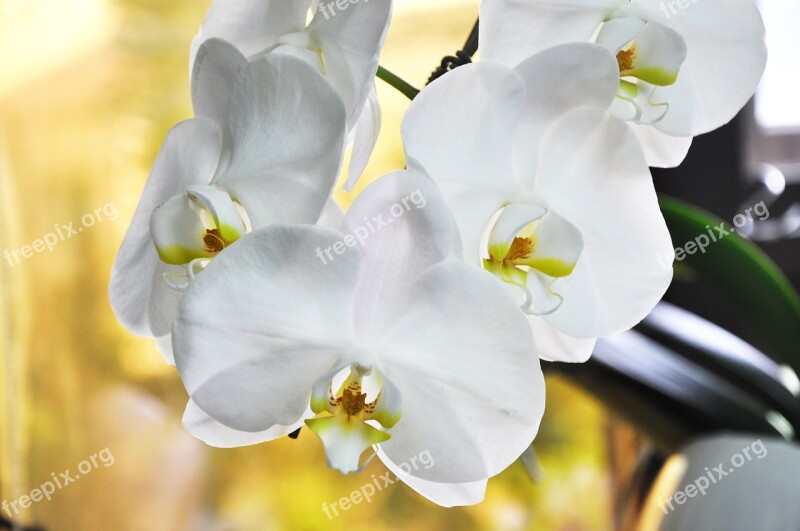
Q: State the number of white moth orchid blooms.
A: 5